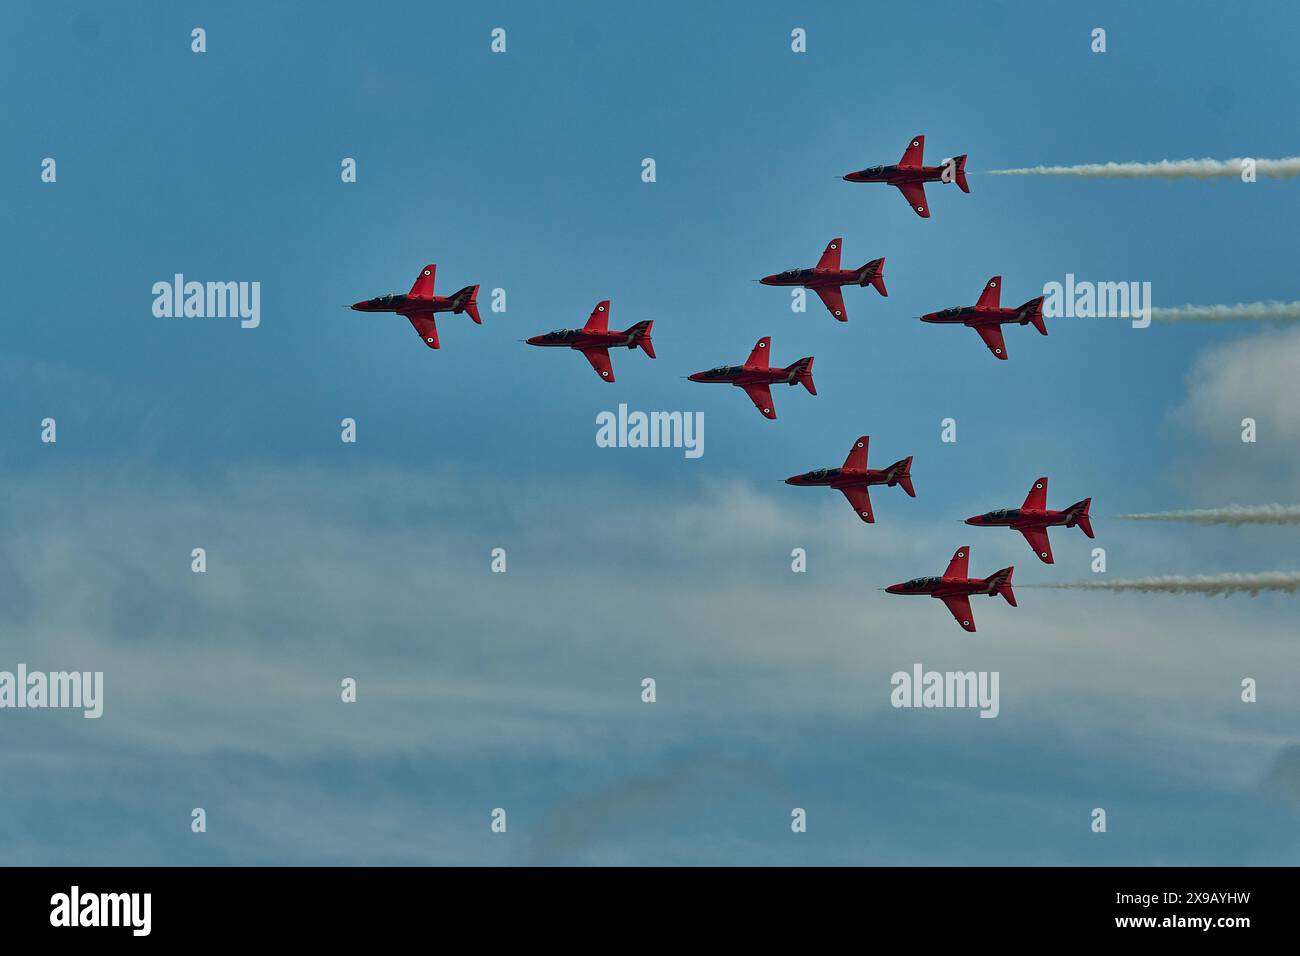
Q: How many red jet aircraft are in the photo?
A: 9